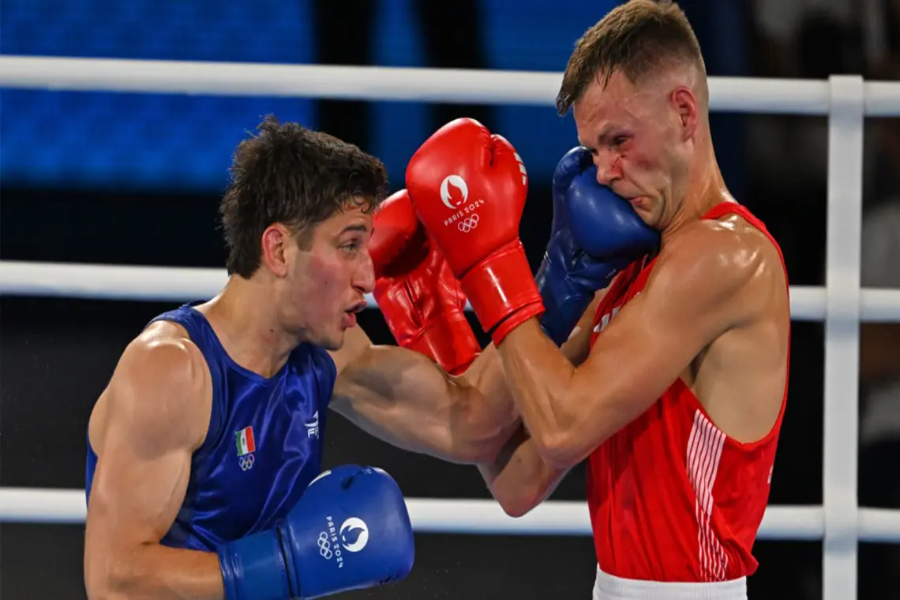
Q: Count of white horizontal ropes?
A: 3